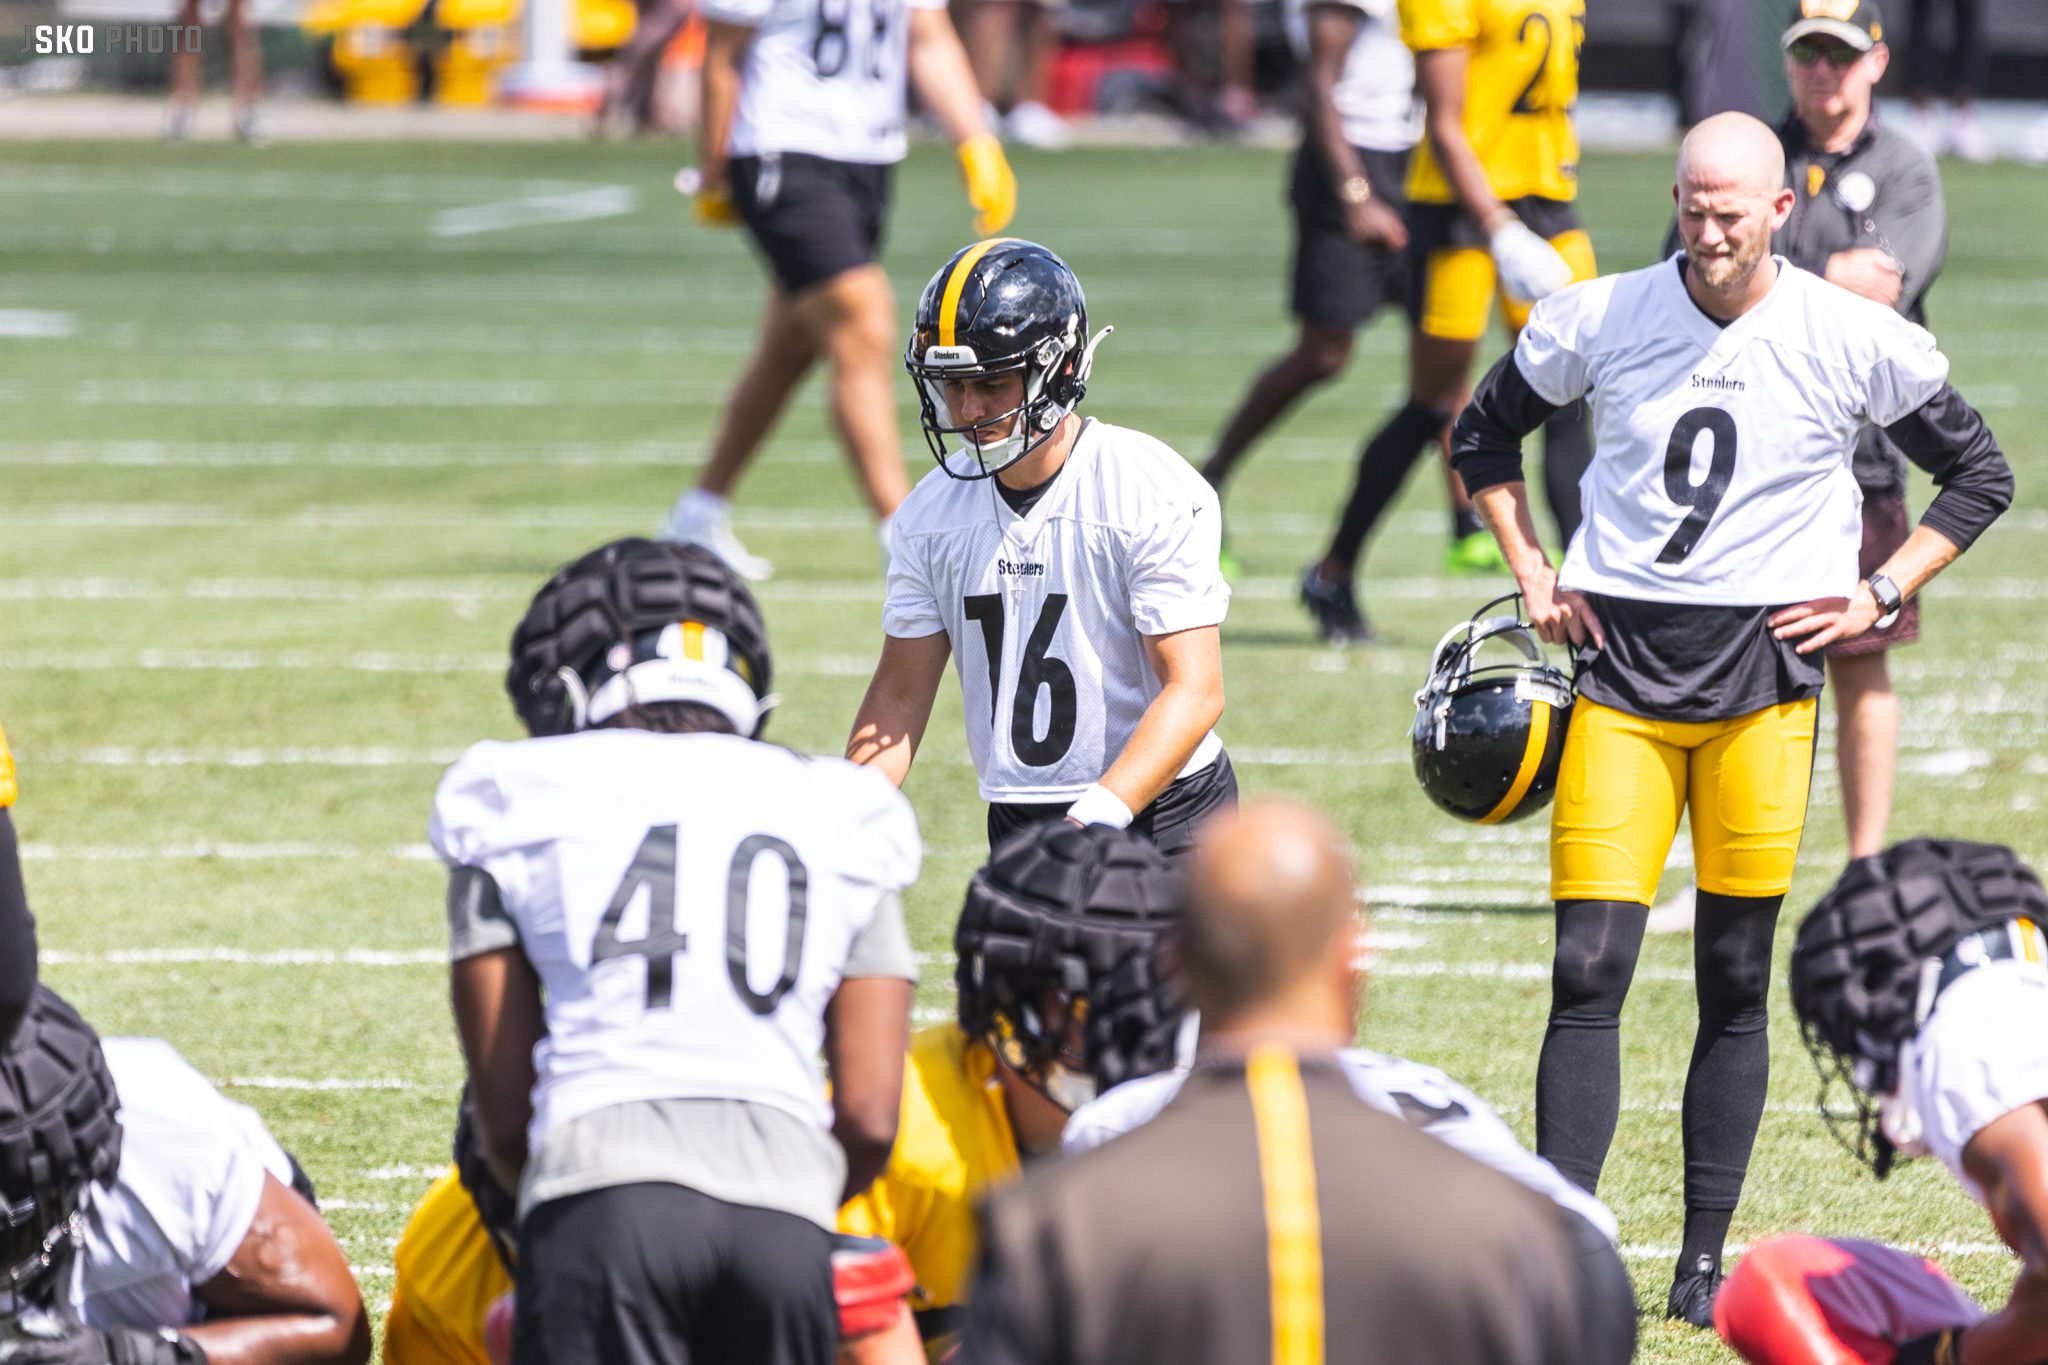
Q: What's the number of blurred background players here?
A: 3